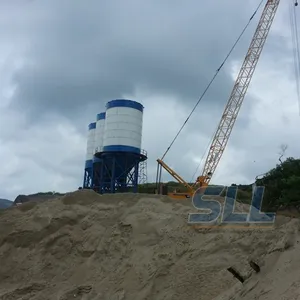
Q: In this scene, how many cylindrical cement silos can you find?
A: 3